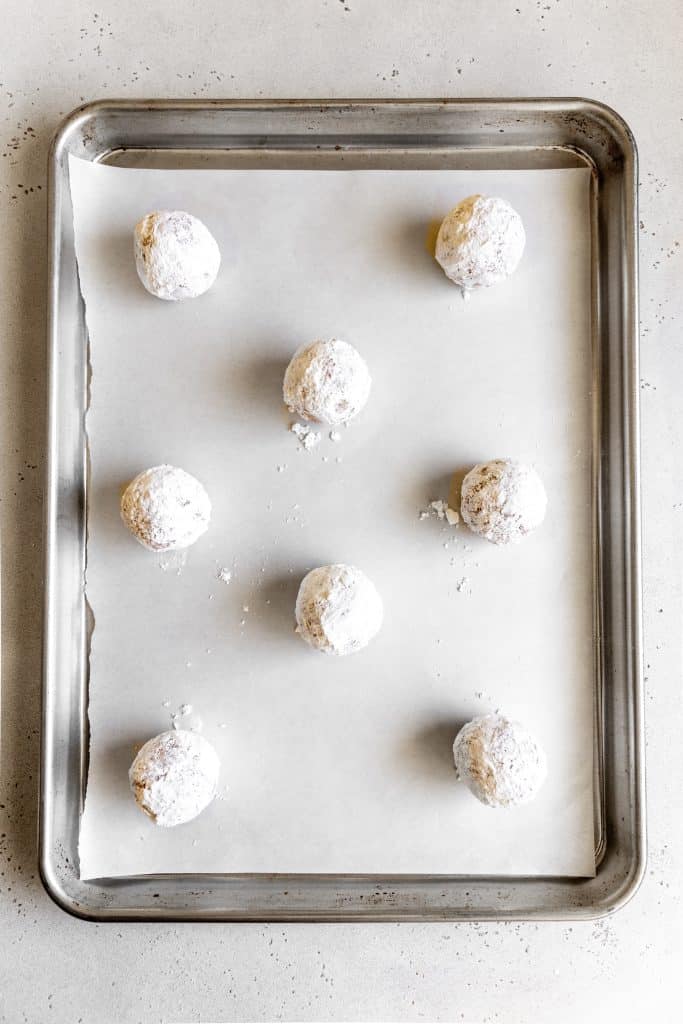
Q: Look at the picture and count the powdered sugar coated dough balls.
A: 8